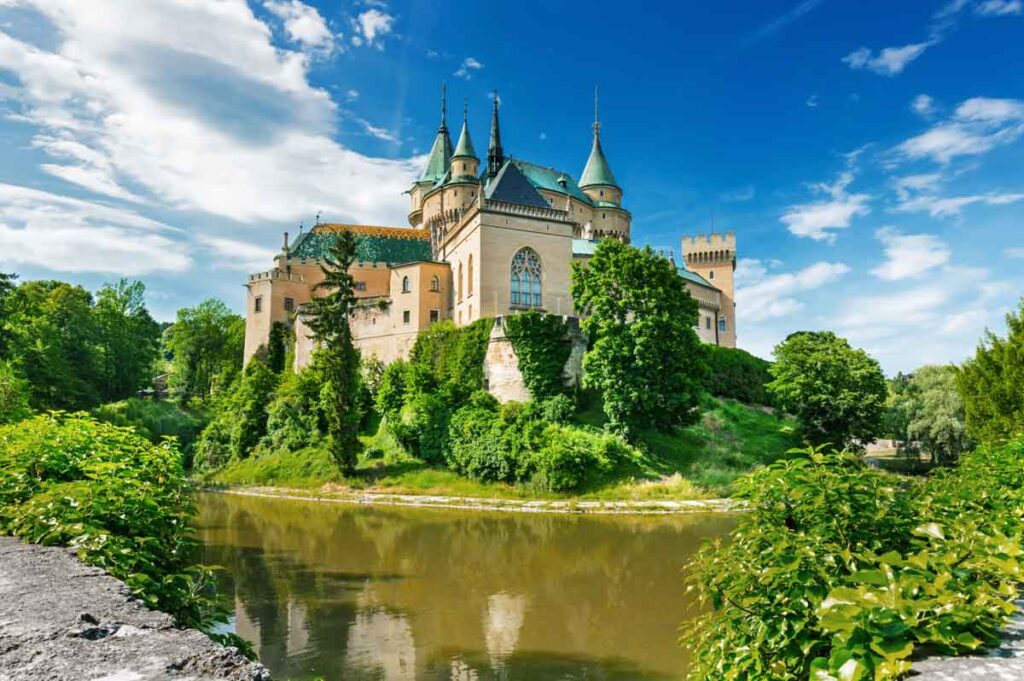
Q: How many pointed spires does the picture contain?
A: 4